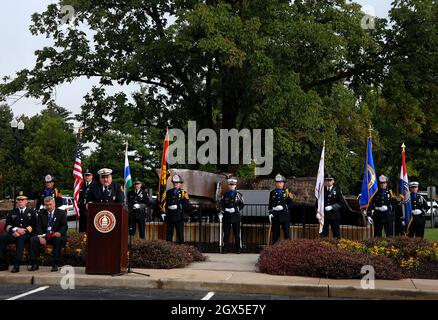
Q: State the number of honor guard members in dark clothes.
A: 9